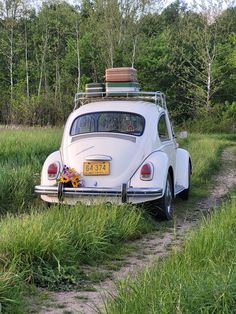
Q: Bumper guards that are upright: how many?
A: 2